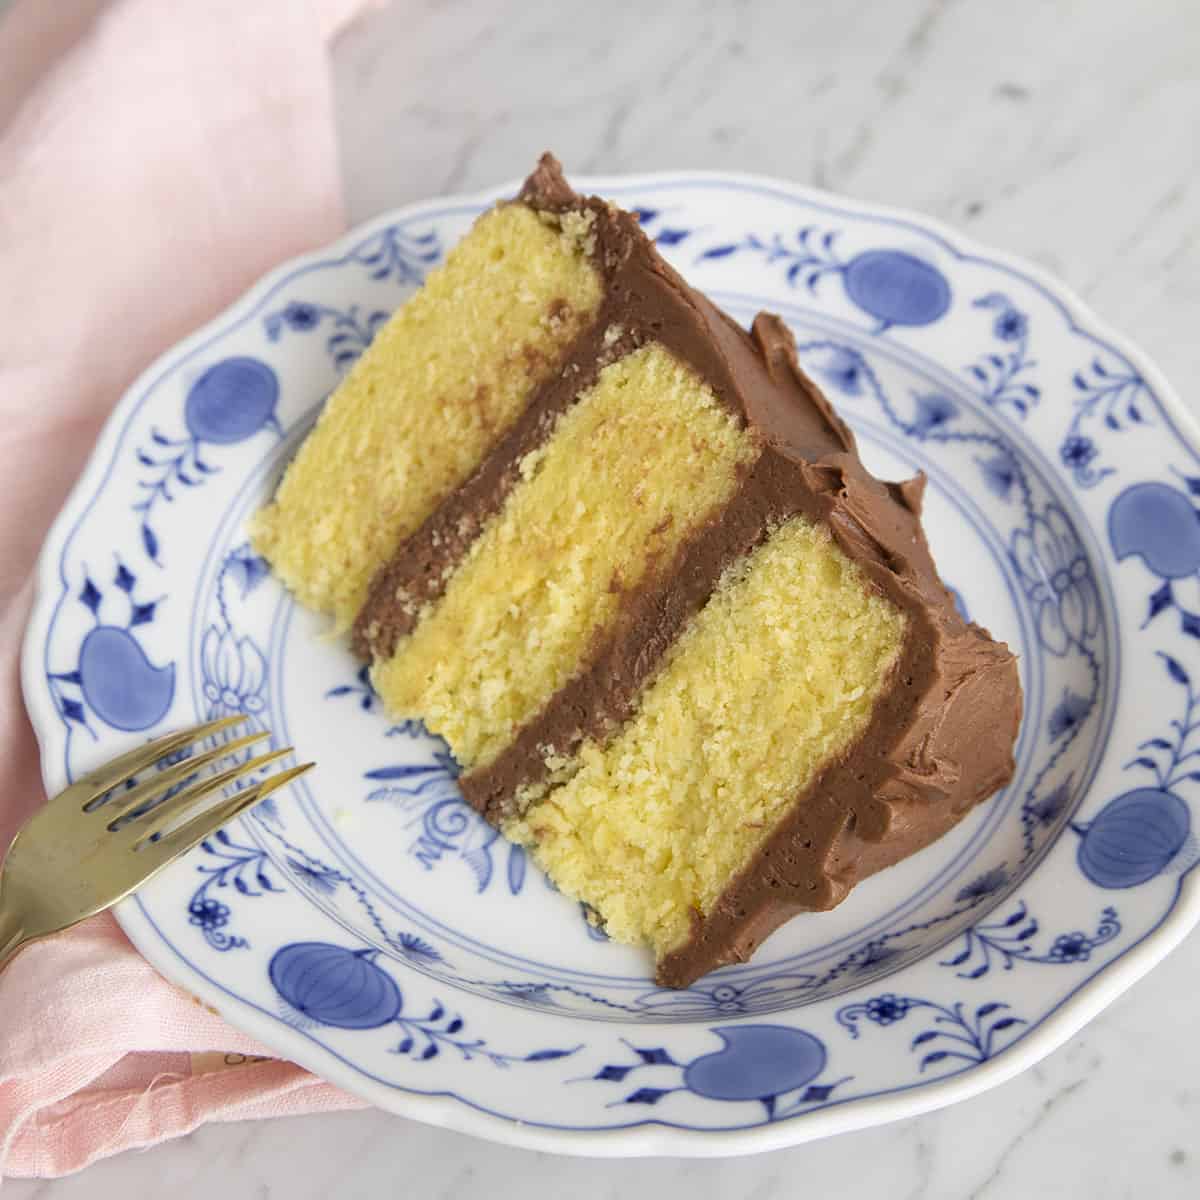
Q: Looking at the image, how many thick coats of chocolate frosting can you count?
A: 3